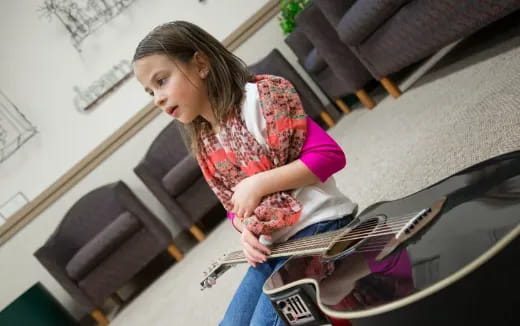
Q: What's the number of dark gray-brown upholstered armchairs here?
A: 5